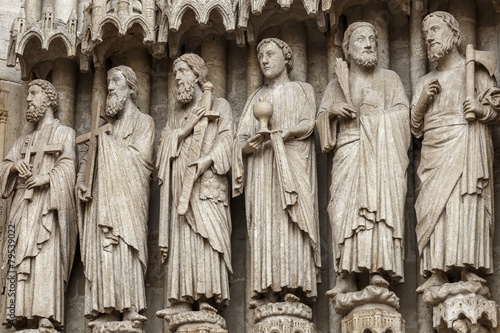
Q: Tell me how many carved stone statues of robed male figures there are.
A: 6